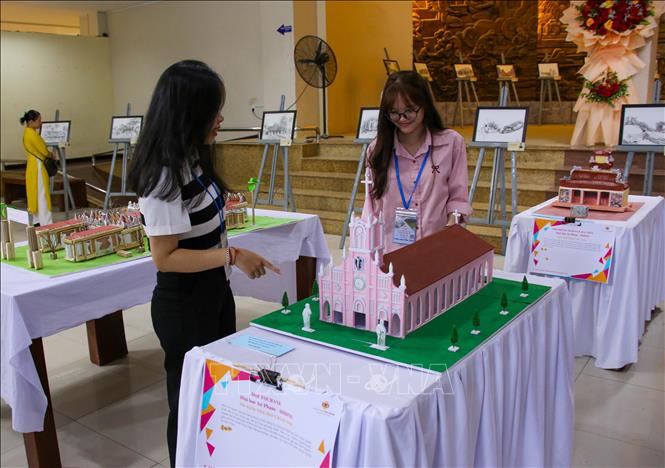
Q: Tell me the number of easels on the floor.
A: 6